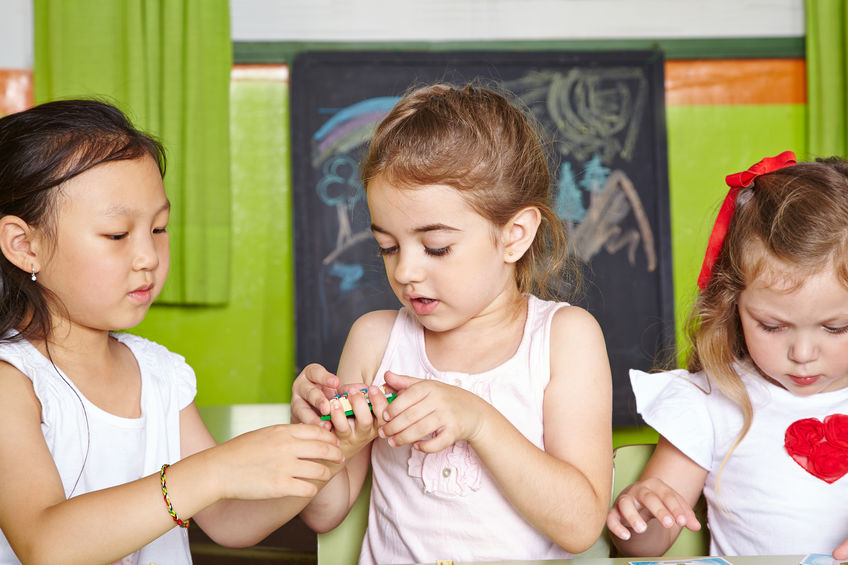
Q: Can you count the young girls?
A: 3